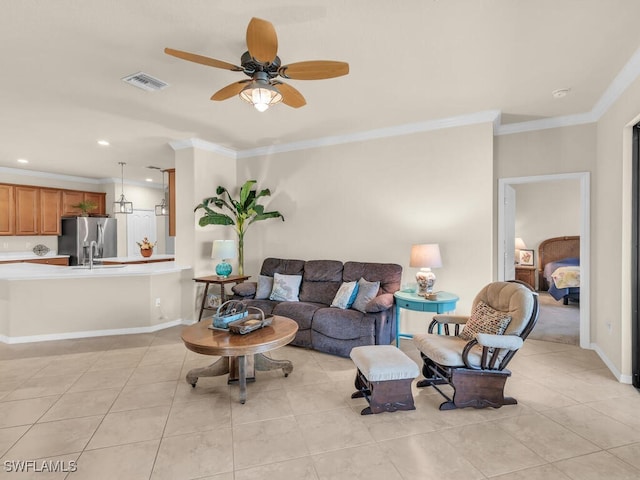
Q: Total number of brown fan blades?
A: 5